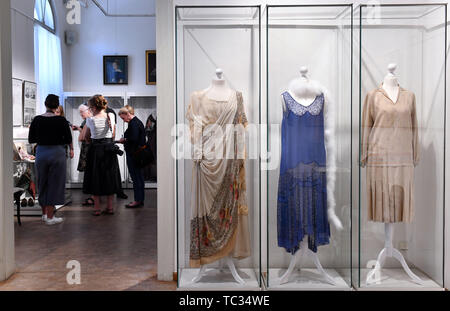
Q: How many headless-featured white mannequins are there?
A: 3